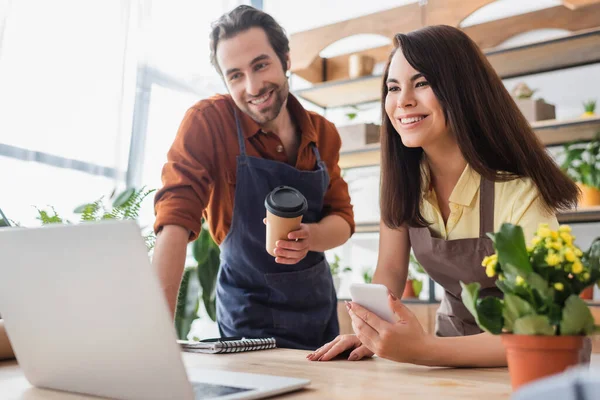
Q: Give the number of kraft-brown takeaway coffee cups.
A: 1